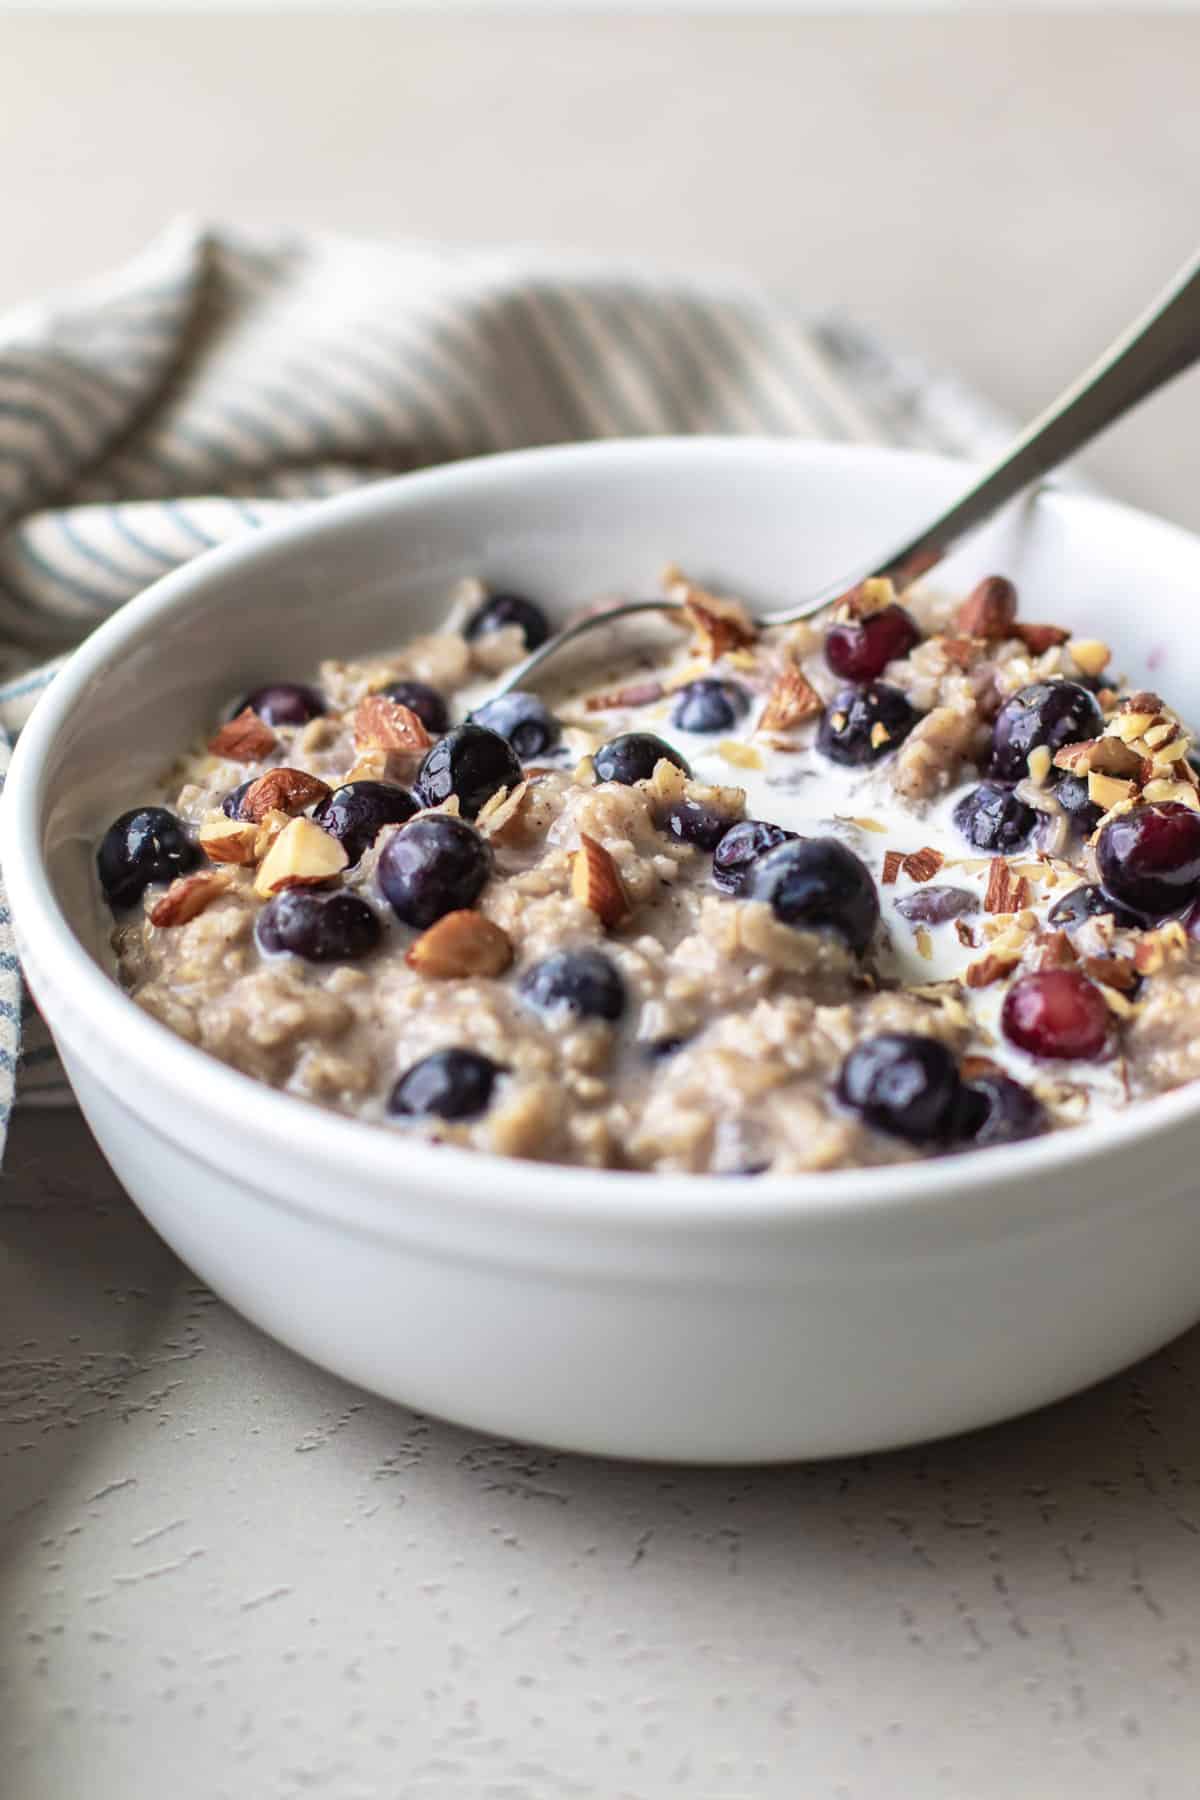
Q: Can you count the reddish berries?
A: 3